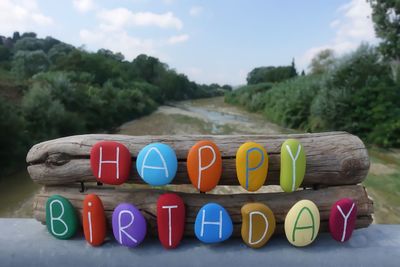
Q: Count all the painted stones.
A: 13